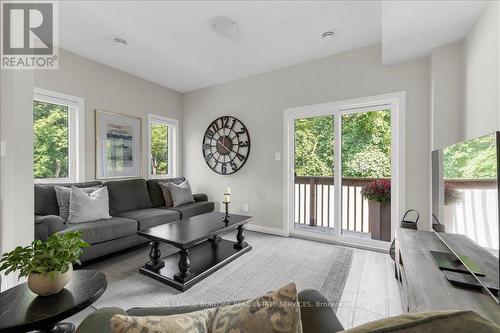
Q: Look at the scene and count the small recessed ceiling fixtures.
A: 2